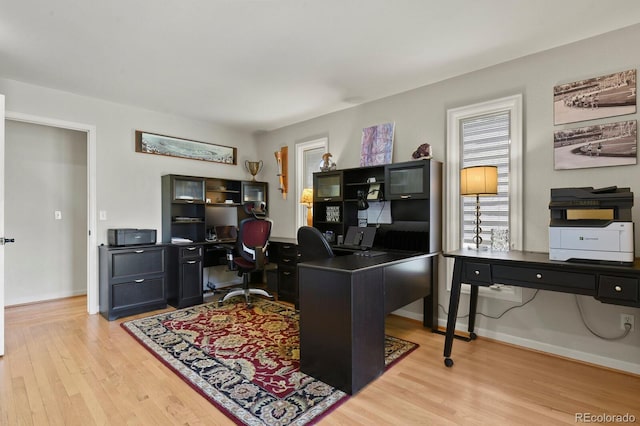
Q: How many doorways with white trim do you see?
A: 1